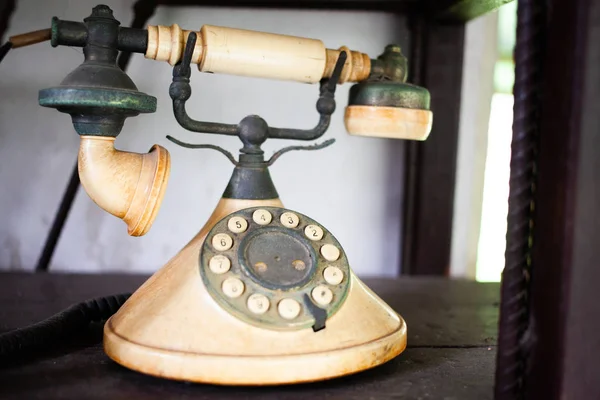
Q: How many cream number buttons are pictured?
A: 12